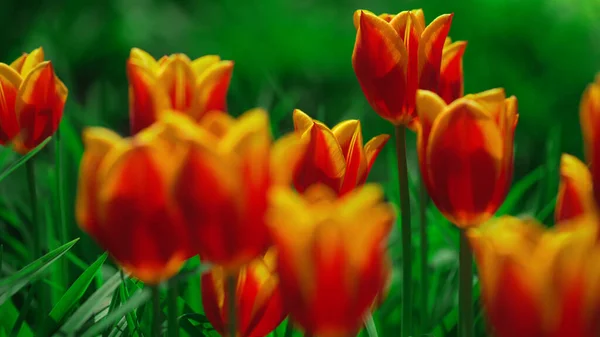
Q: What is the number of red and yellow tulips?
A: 13